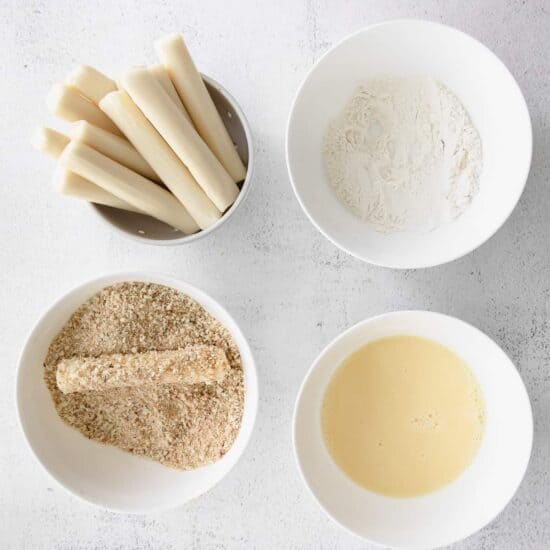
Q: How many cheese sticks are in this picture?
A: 11